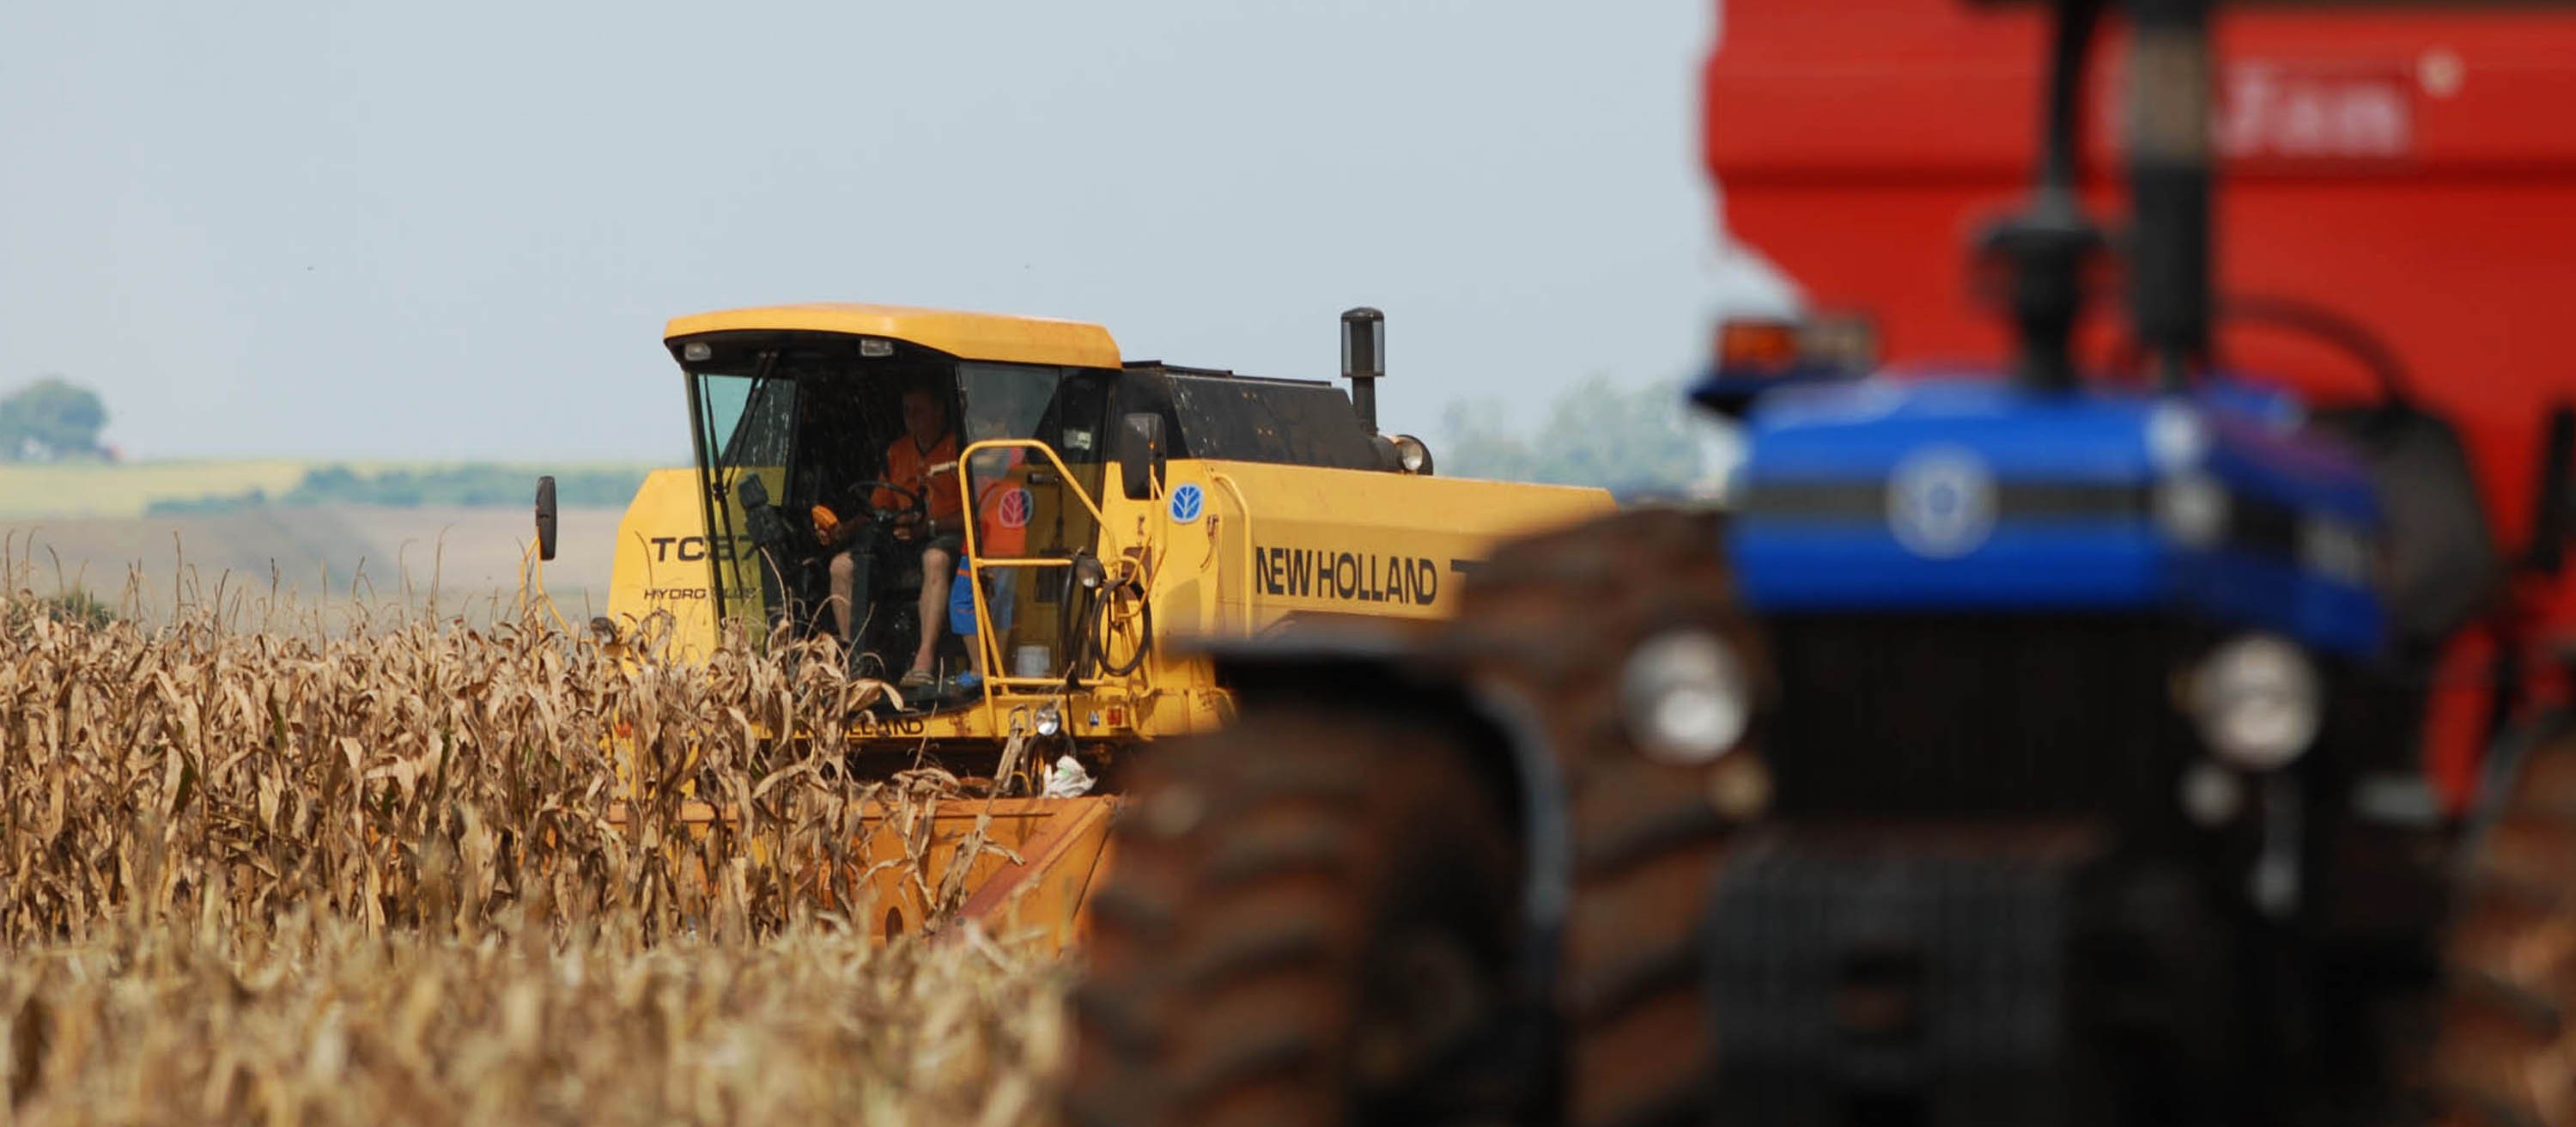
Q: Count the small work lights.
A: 2